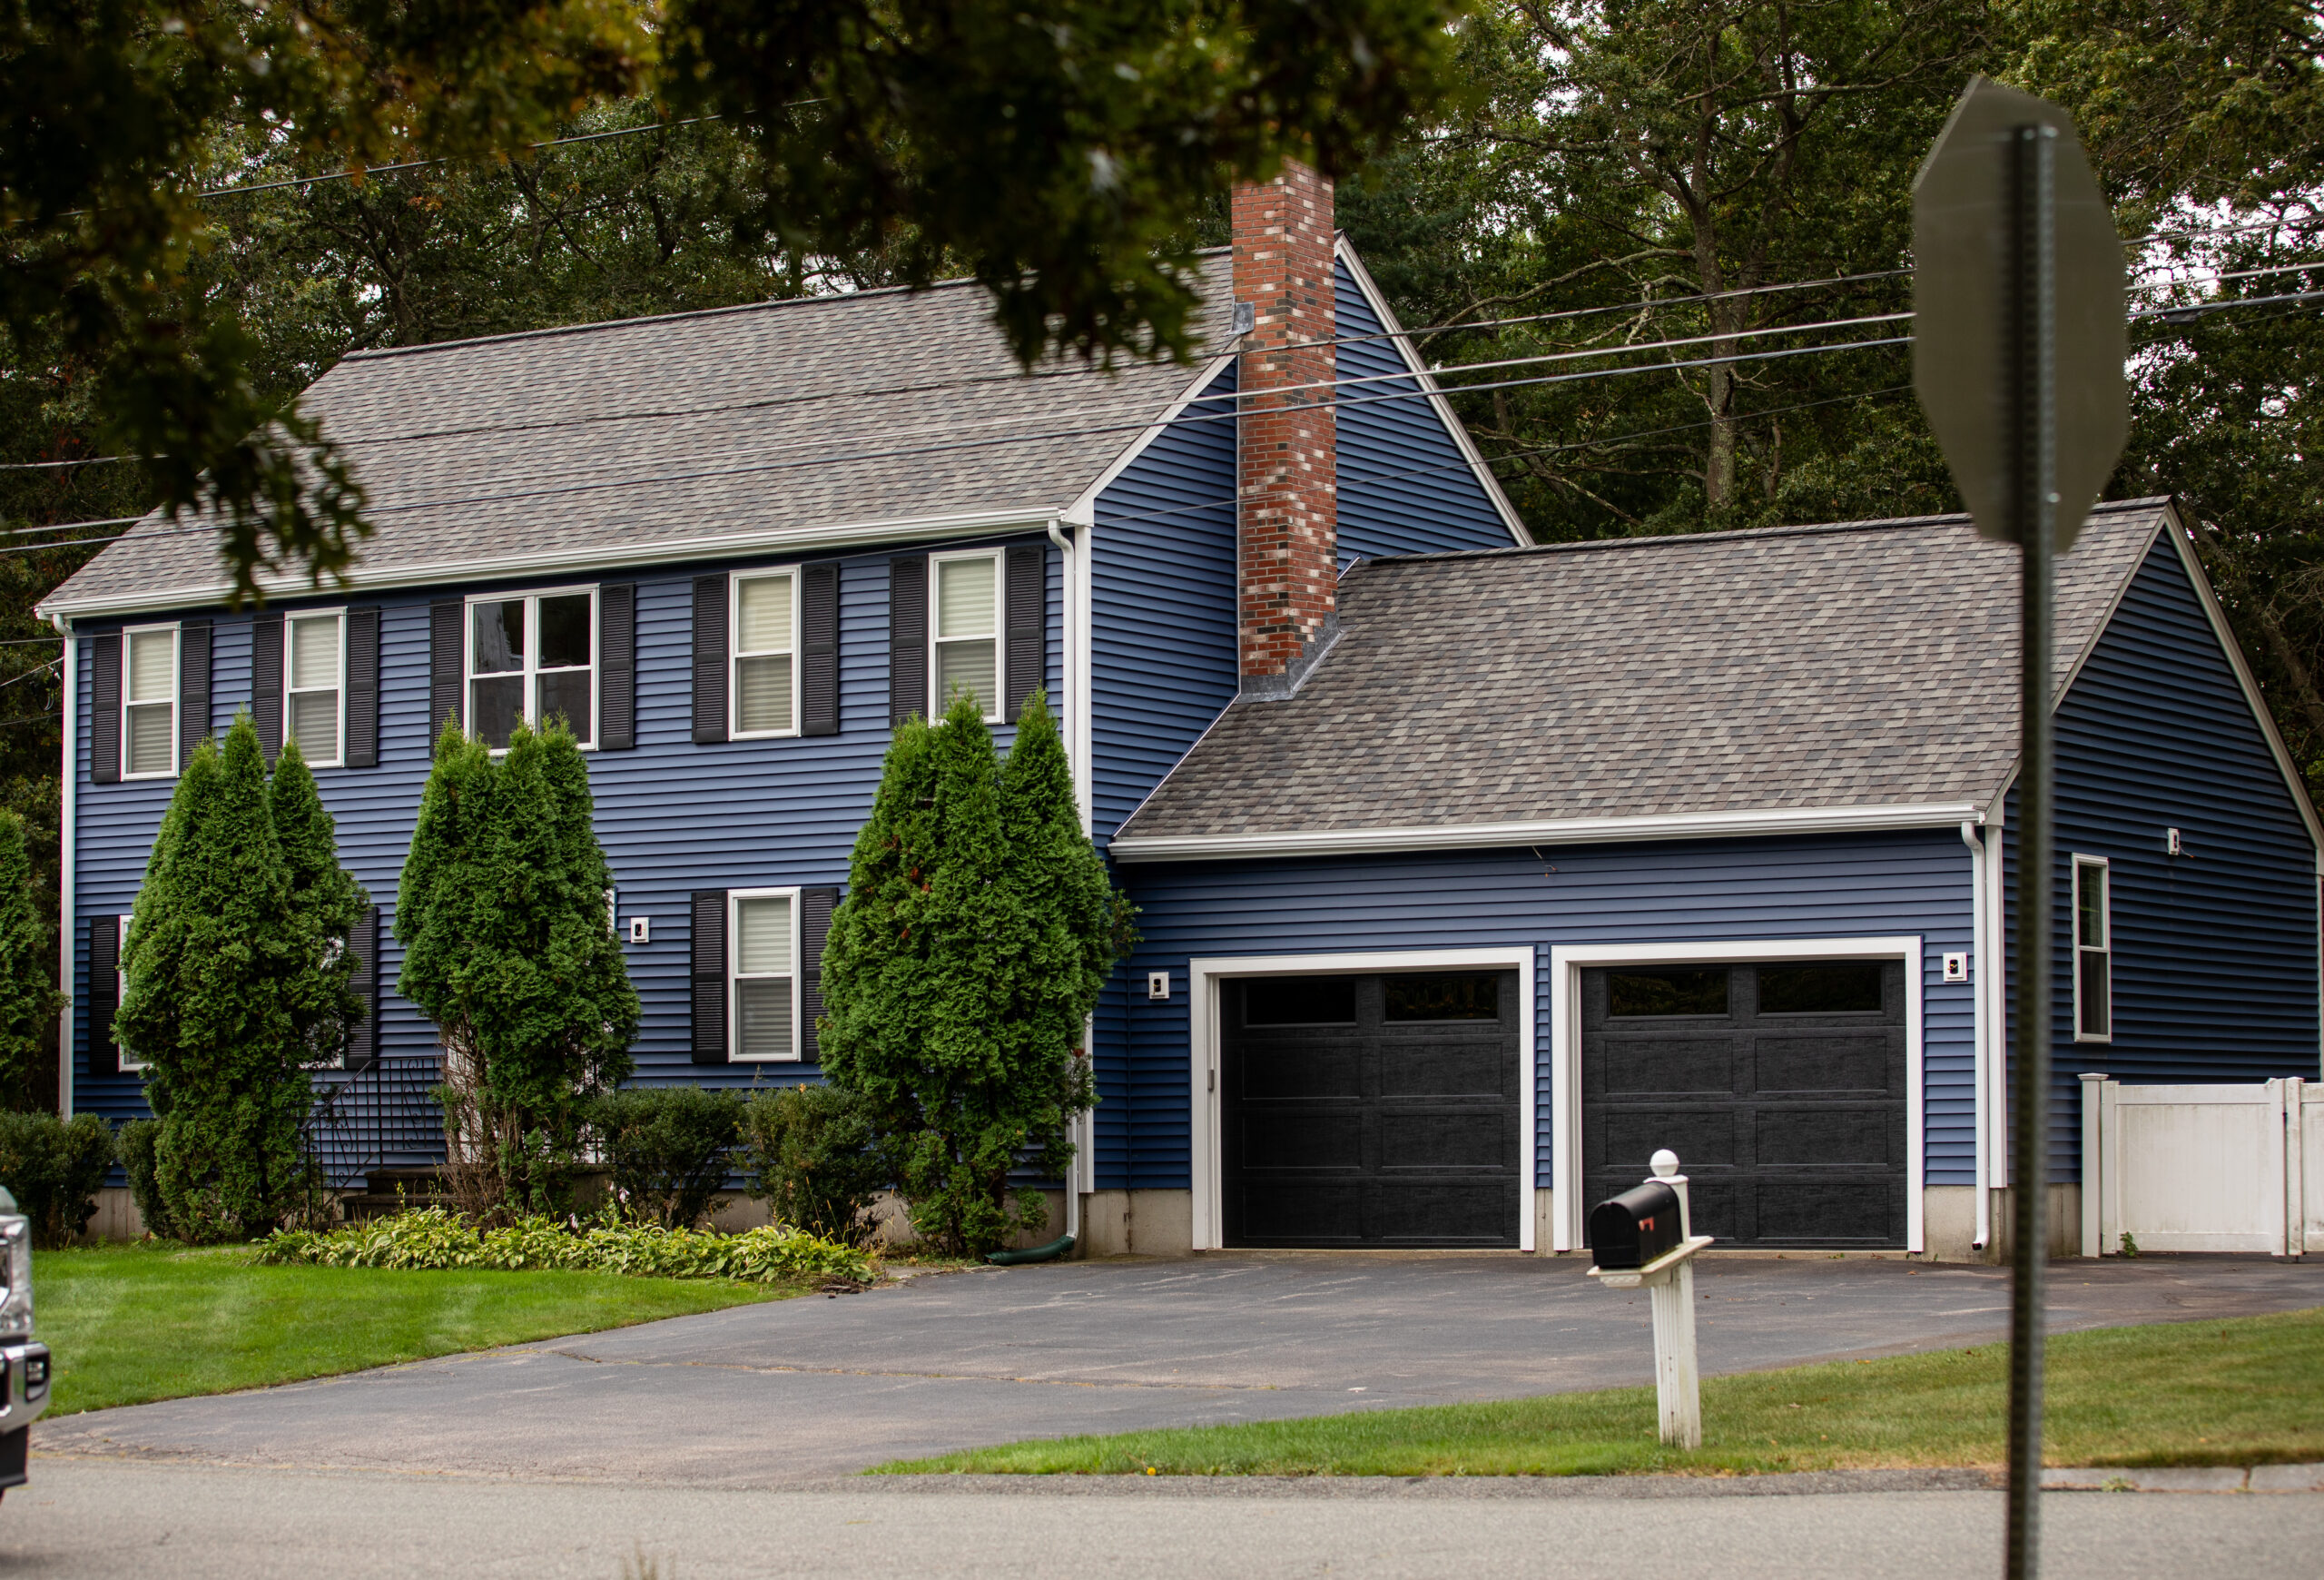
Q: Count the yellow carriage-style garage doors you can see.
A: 0